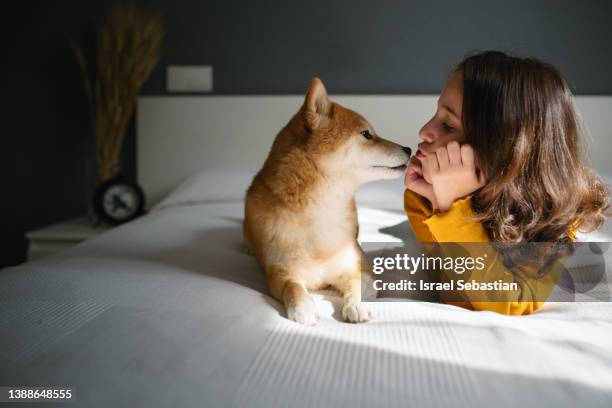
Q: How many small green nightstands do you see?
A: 0